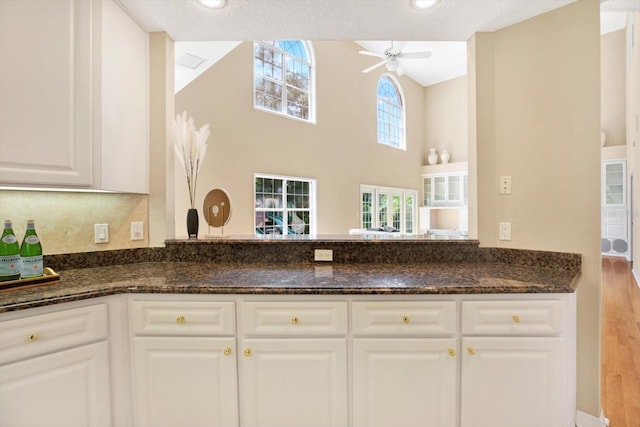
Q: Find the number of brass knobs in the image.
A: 9